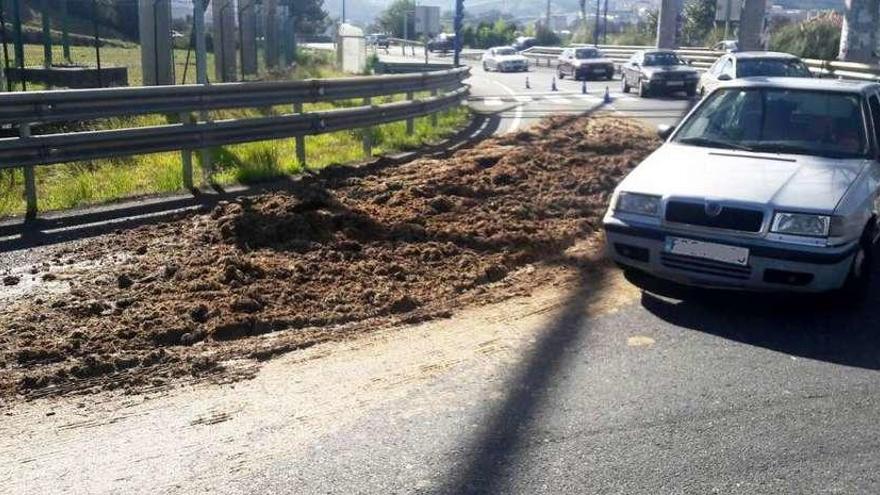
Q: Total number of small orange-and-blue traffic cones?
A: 4